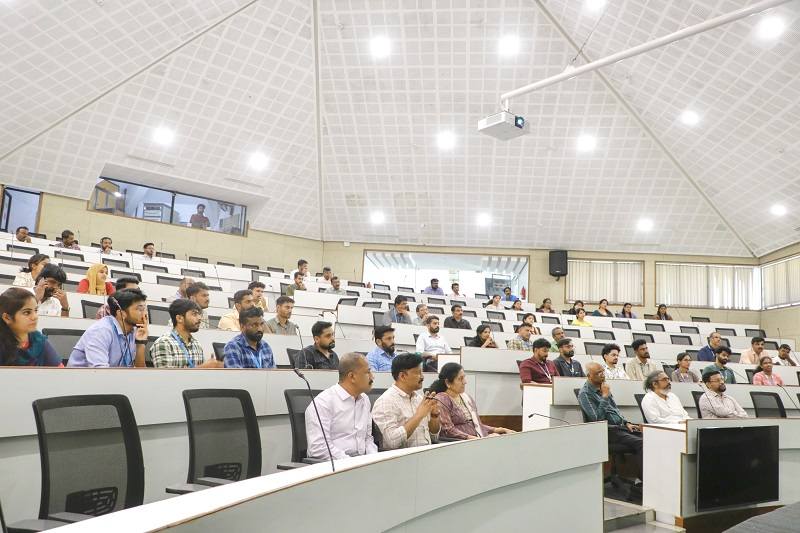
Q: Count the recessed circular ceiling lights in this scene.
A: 13